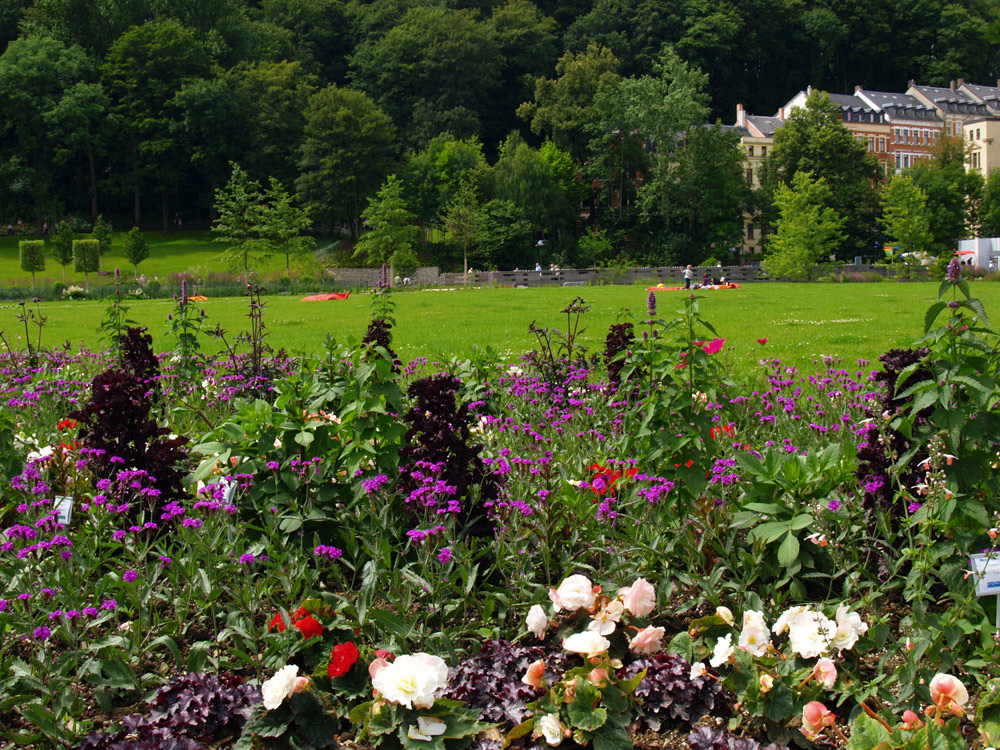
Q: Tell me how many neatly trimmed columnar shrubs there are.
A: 2